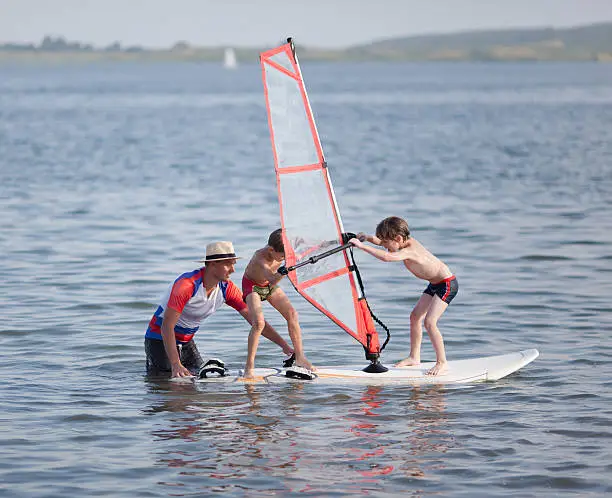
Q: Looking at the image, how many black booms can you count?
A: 1